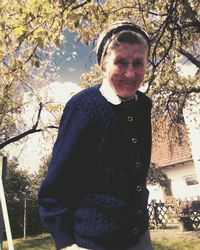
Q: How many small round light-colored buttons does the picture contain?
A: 6